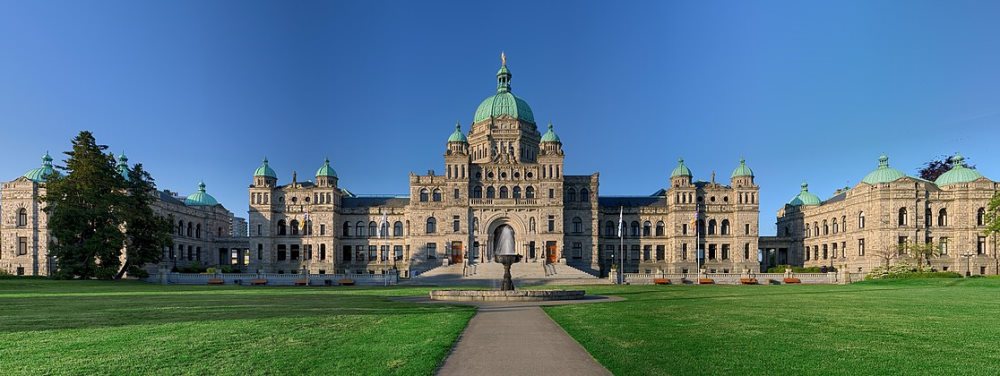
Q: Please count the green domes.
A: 13